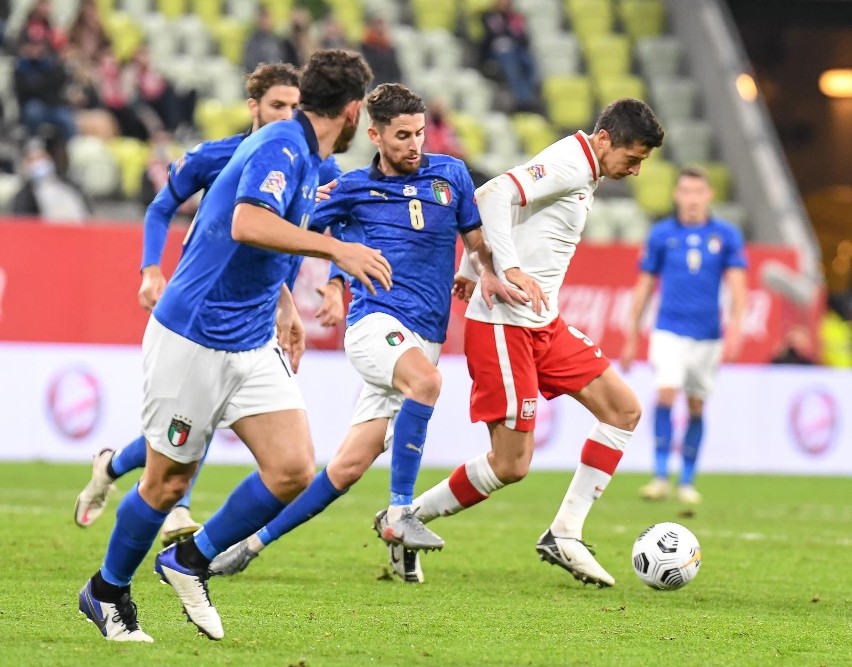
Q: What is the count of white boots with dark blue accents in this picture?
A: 2